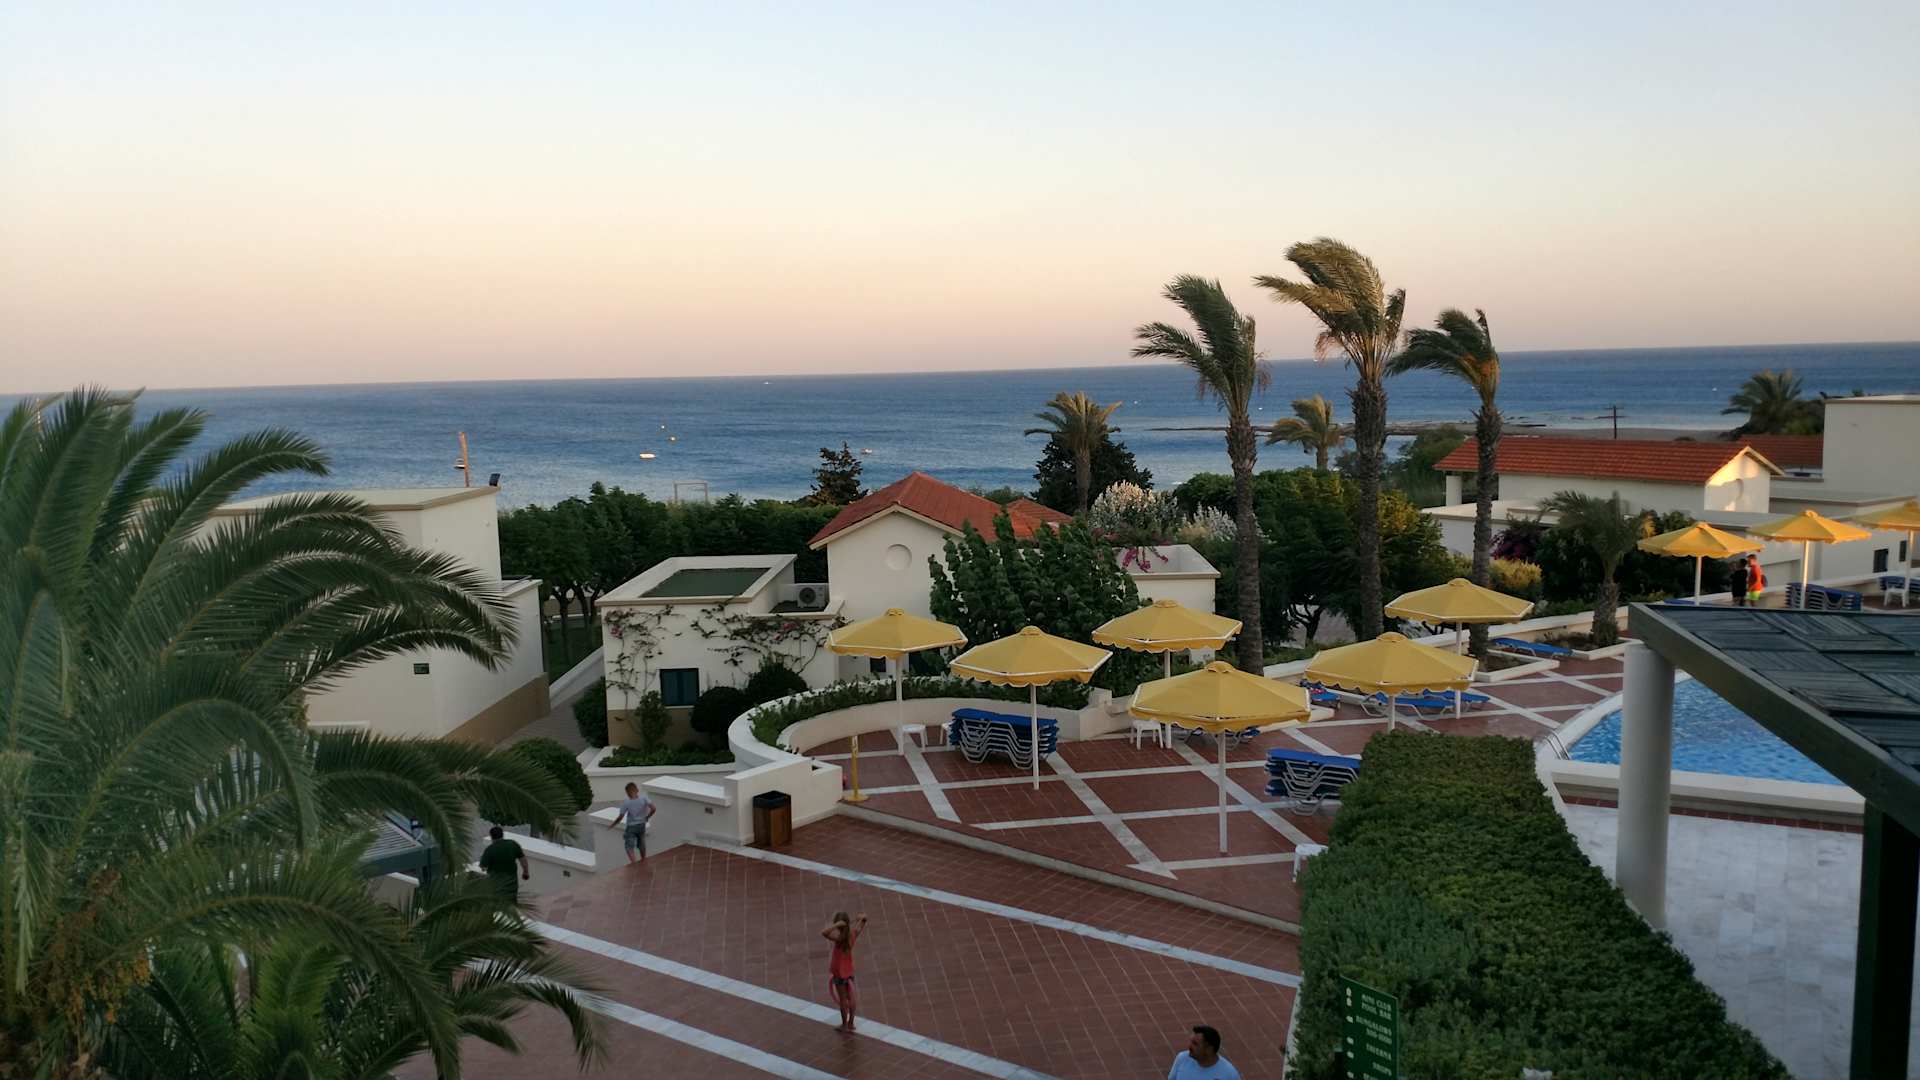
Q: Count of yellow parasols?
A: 9